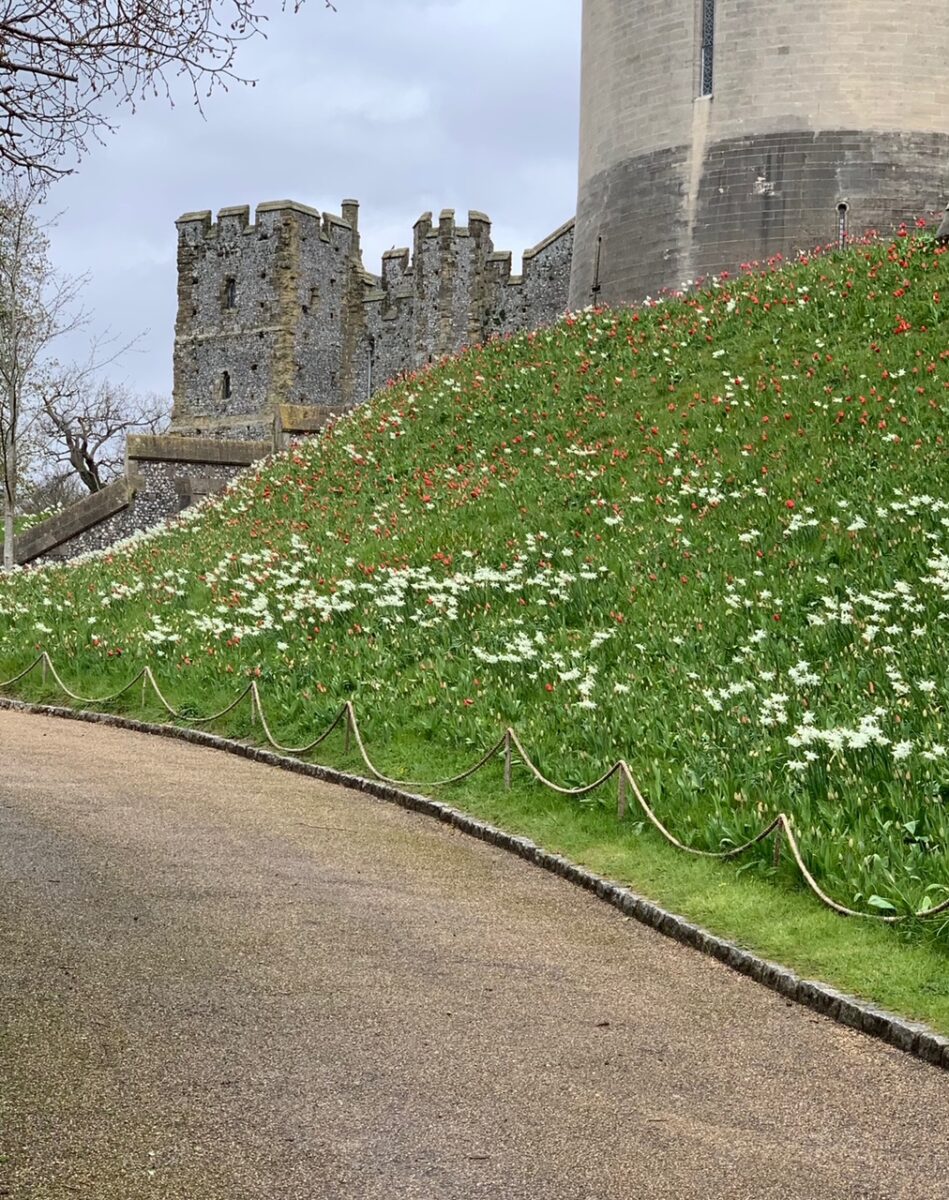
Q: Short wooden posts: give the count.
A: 7